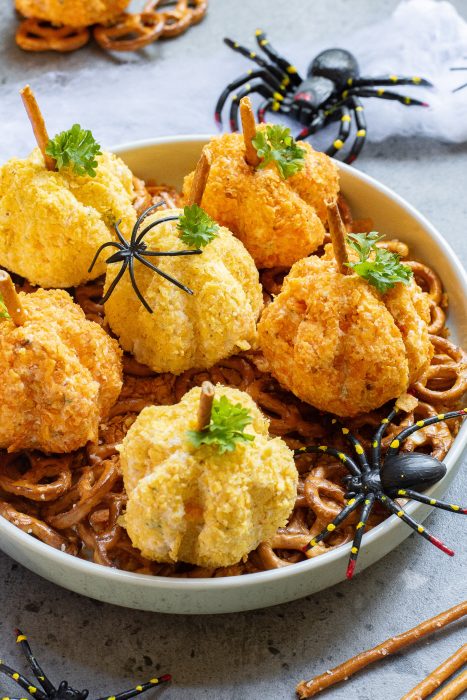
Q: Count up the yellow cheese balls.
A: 3